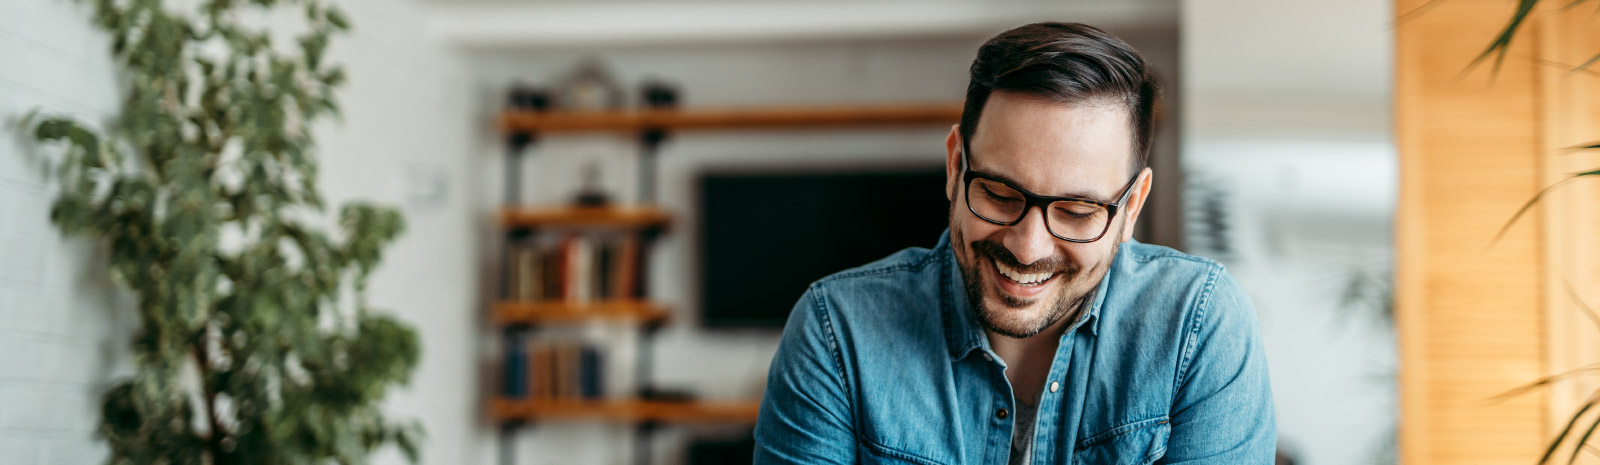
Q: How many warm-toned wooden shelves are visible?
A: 4